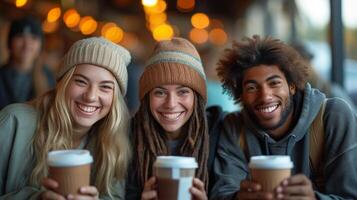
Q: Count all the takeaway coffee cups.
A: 3